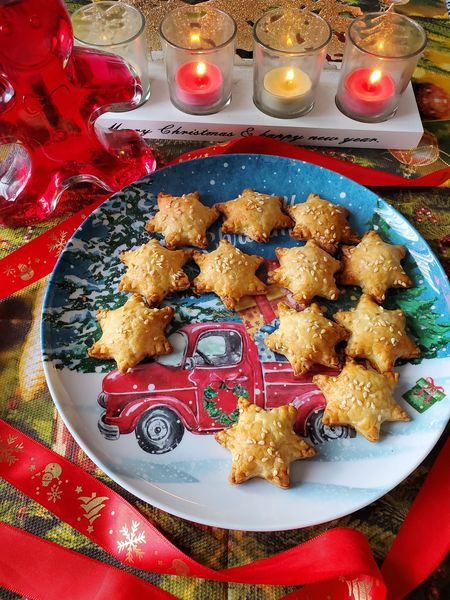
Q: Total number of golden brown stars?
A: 12